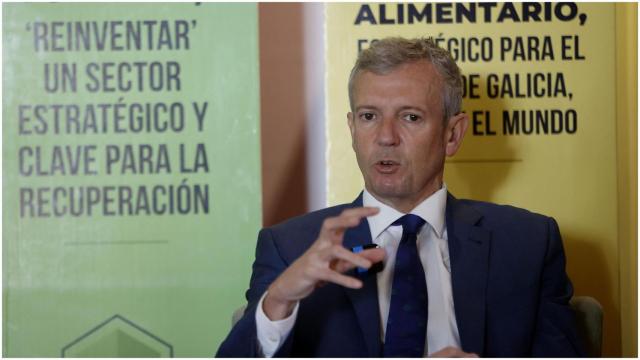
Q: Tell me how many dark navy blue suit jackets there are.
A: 1